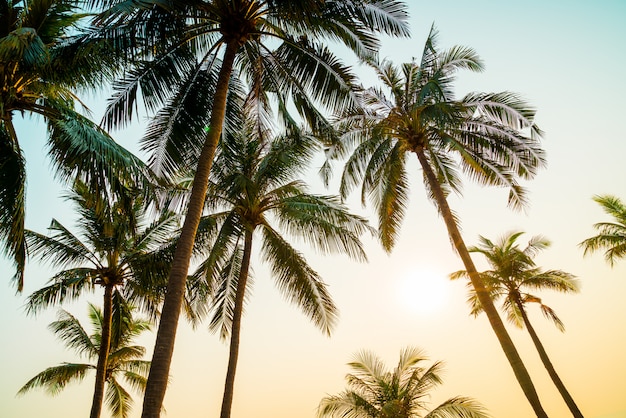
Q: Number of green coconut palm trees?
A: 9